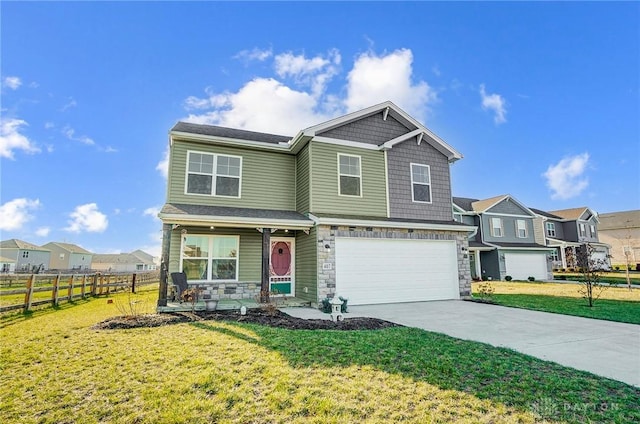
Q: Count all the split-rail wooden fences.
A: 1